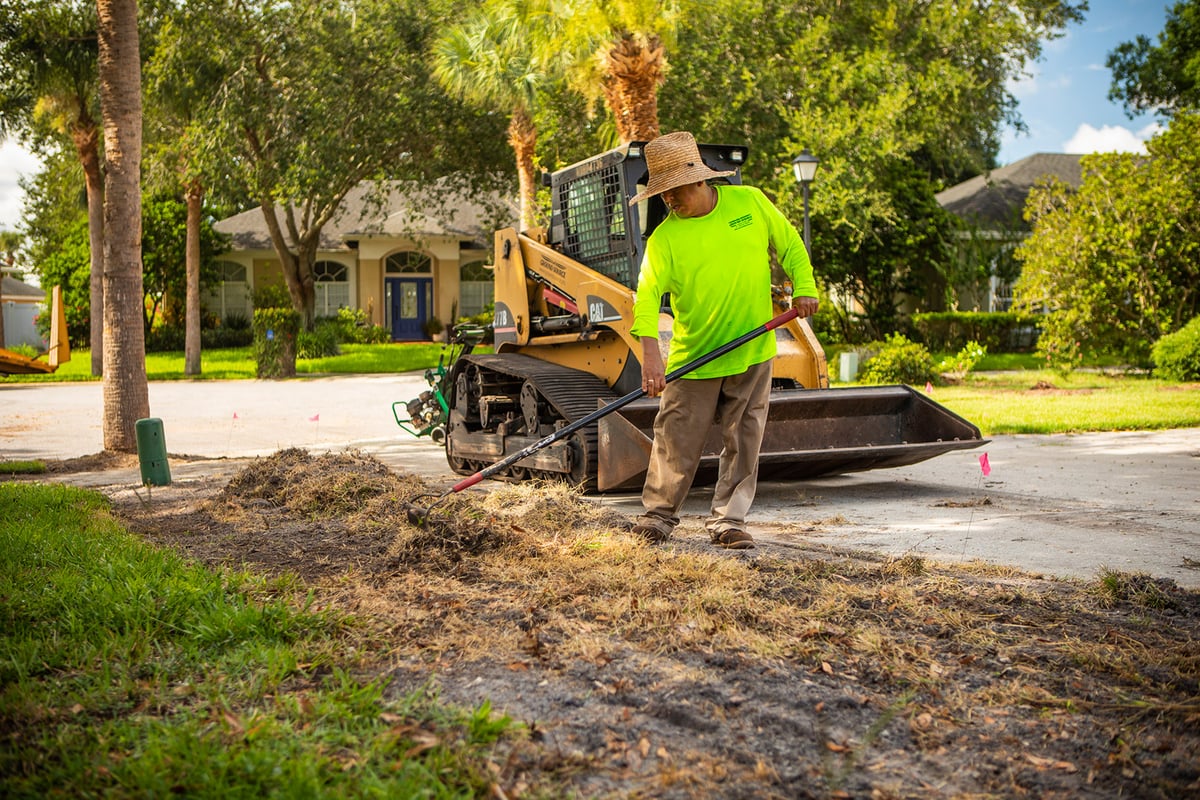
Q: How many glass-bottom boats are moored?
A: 0